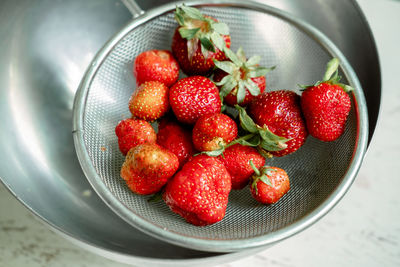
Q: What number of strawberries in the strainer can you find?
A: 14